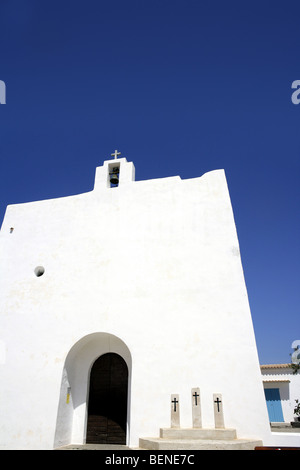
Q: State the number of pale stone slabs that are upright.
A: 3